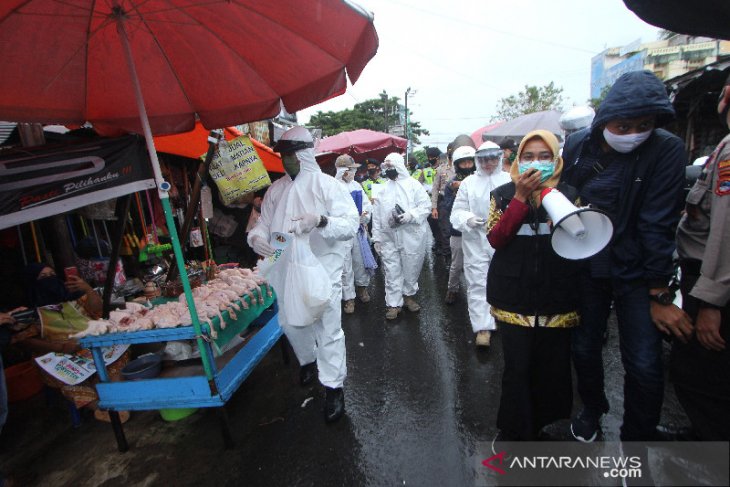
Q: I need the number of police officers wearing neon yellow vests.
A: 3